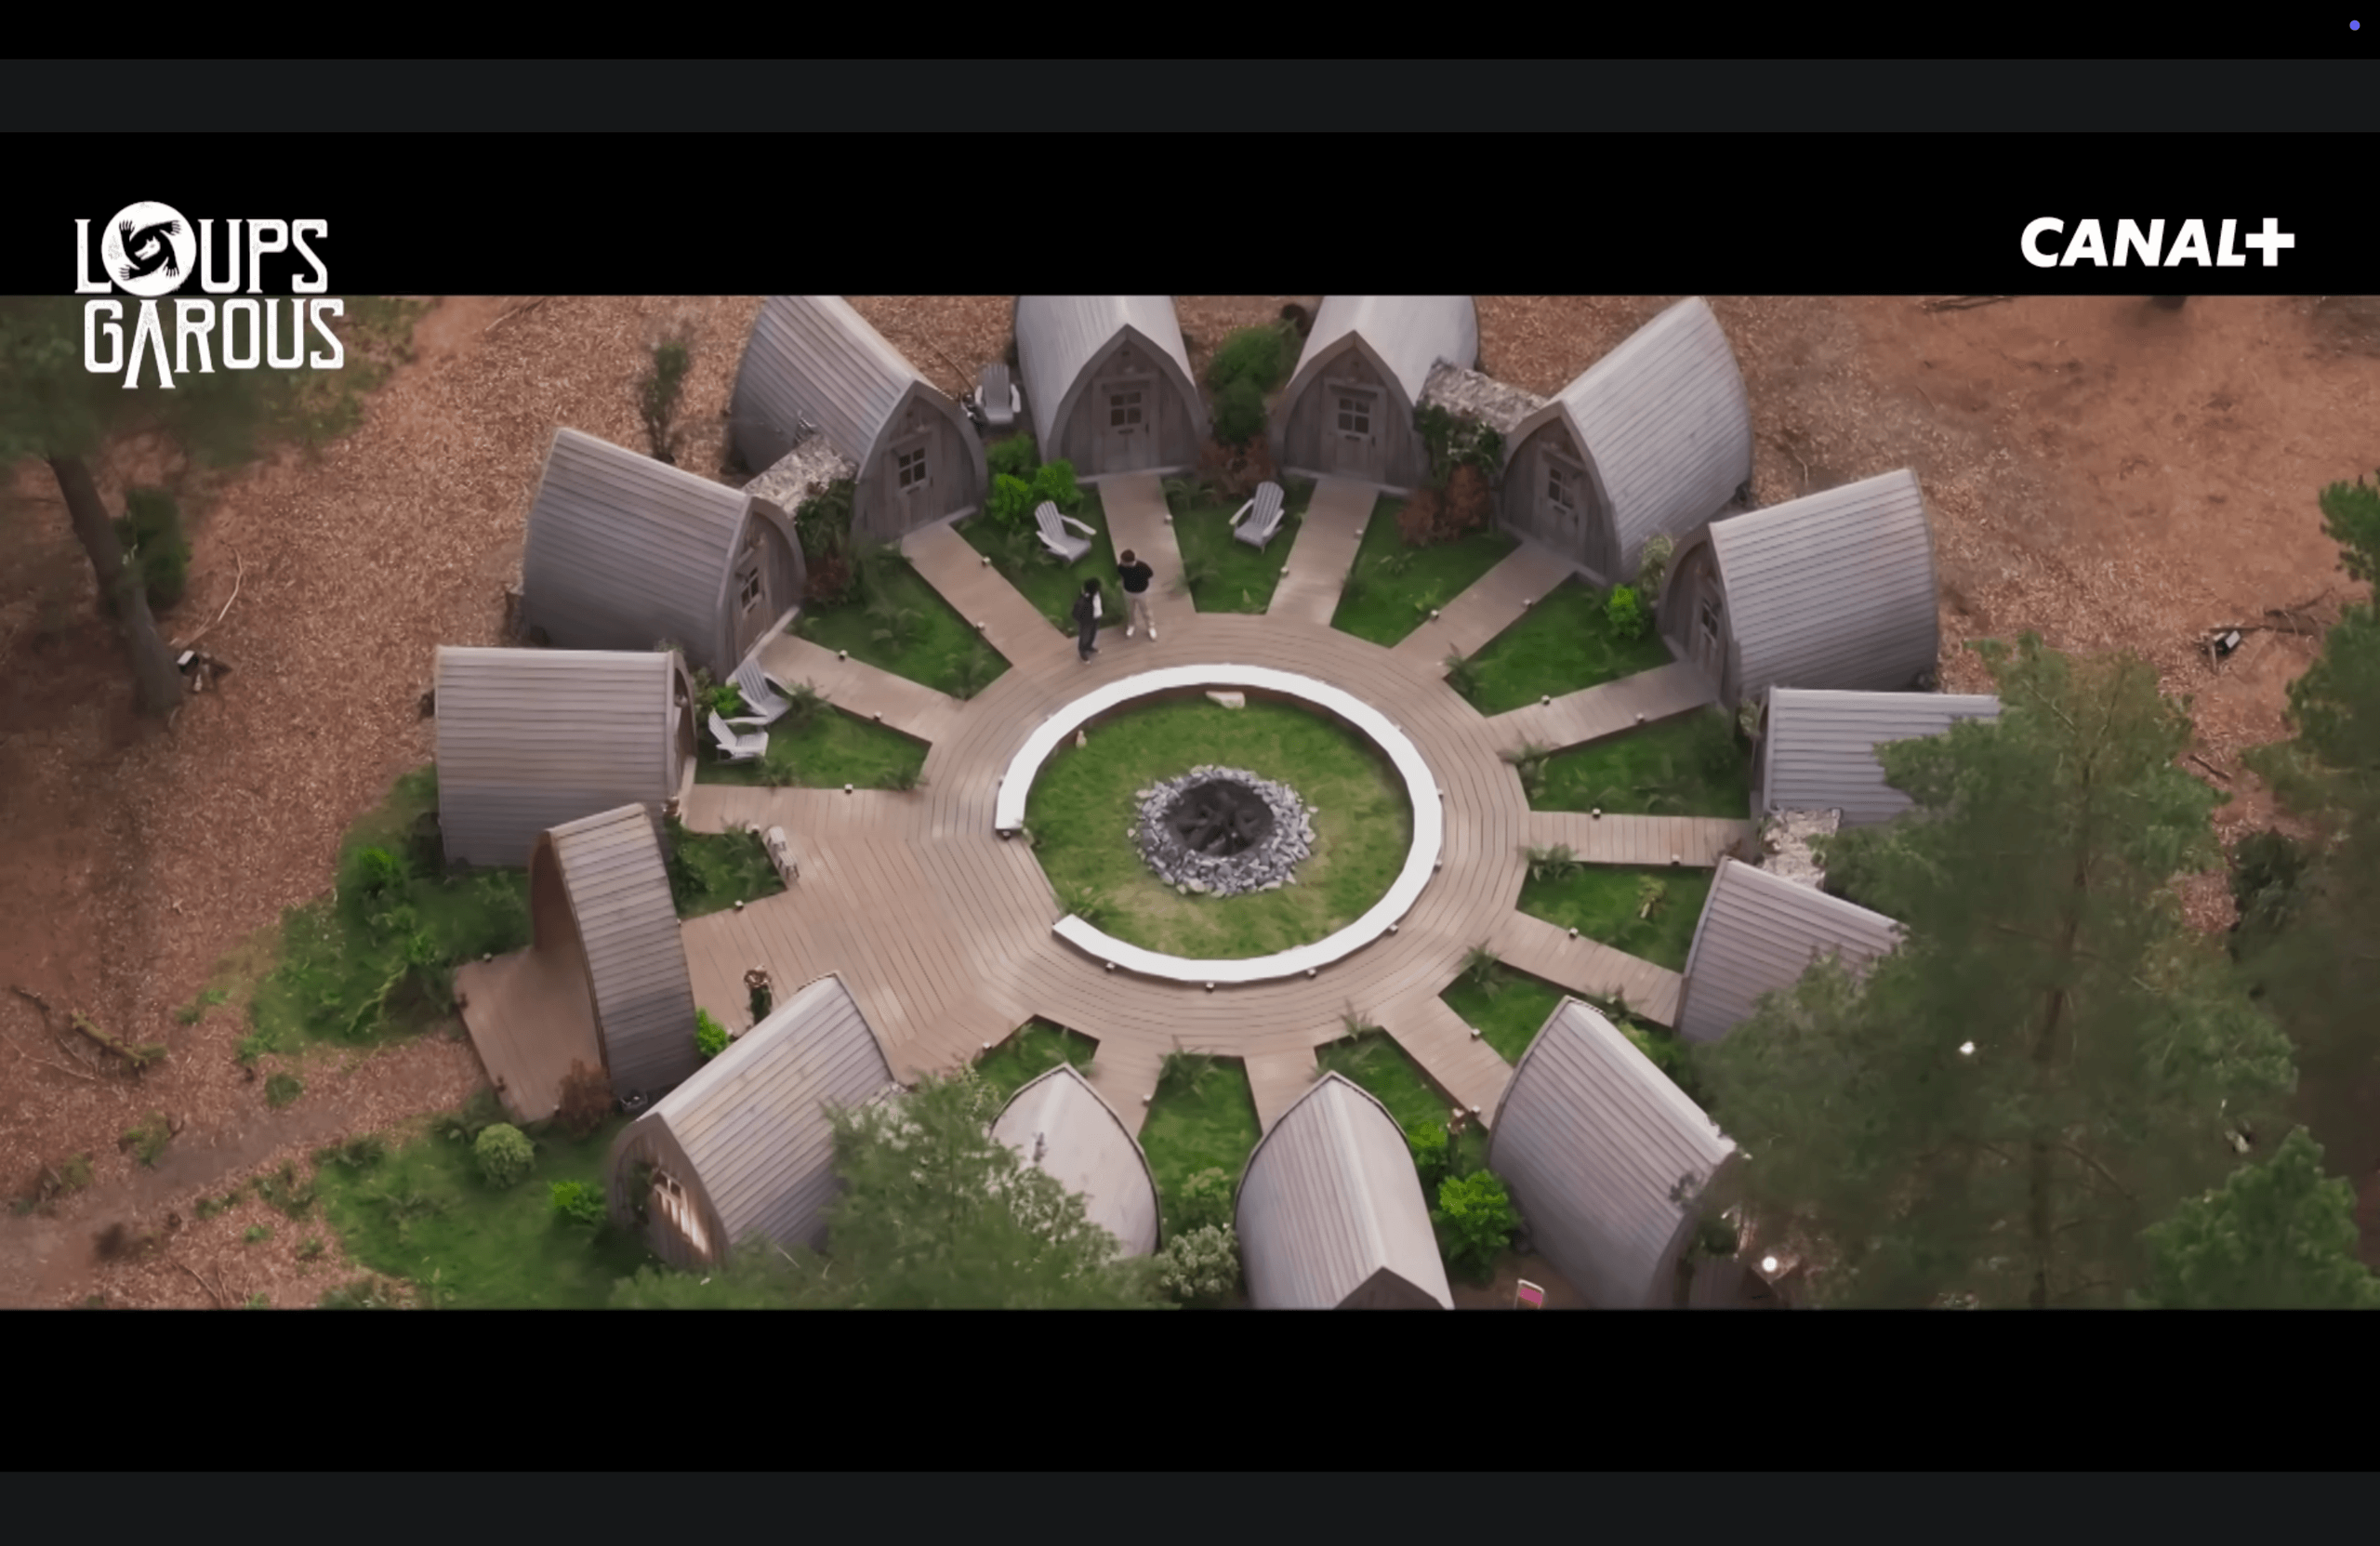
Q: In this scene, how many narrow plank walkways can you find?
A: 12